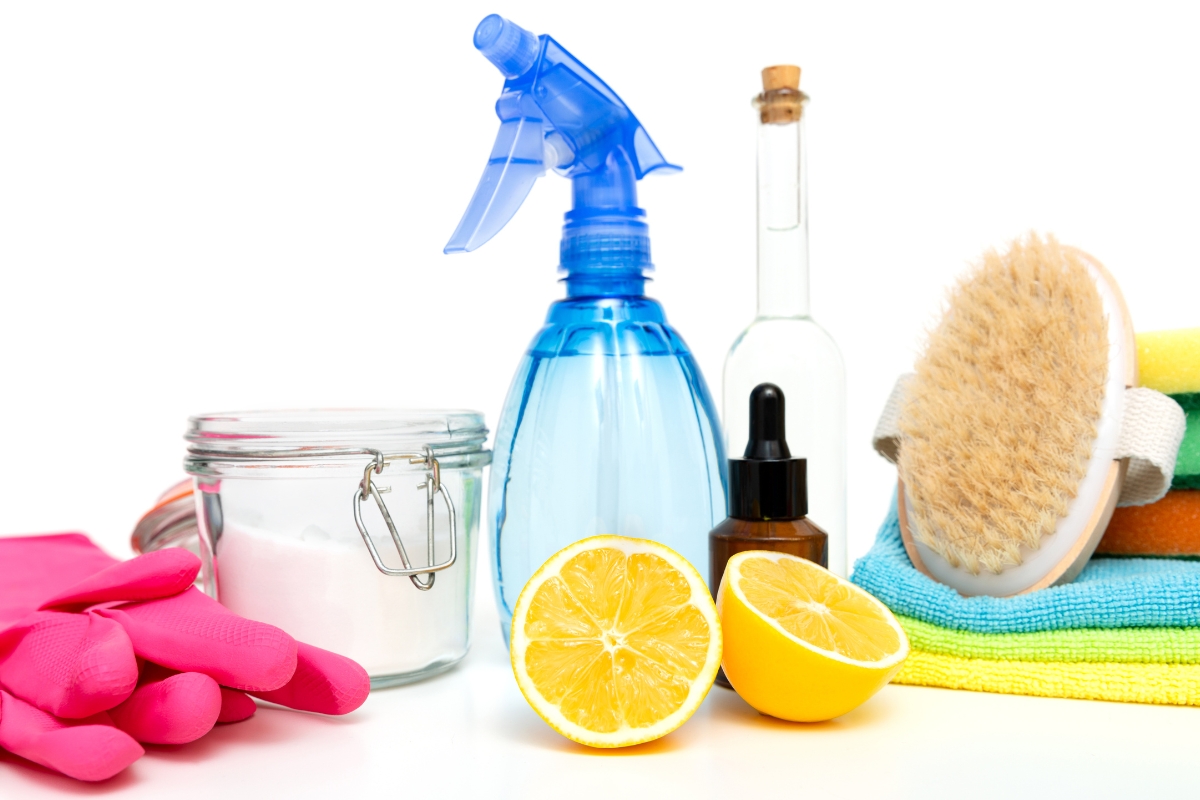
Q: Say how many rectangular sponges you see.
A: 3